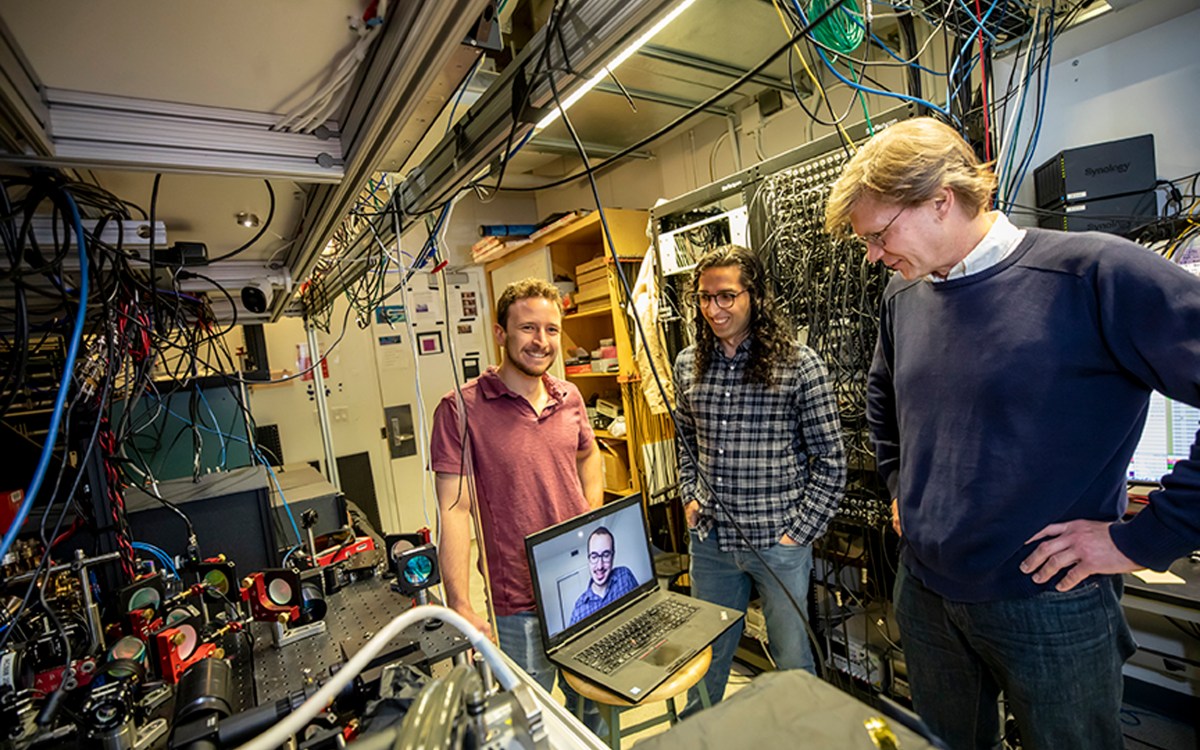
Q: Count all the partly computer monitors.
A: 1